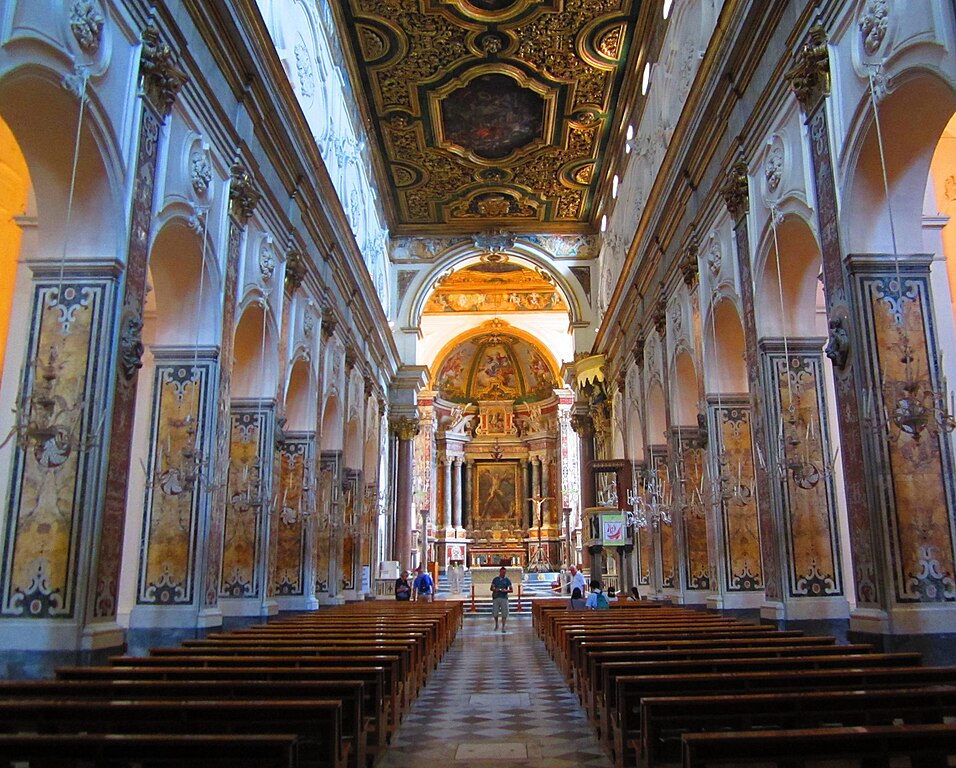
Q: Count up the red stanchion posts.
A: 2